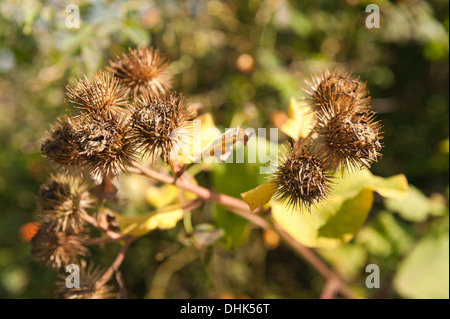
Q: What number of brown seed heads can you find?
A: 11